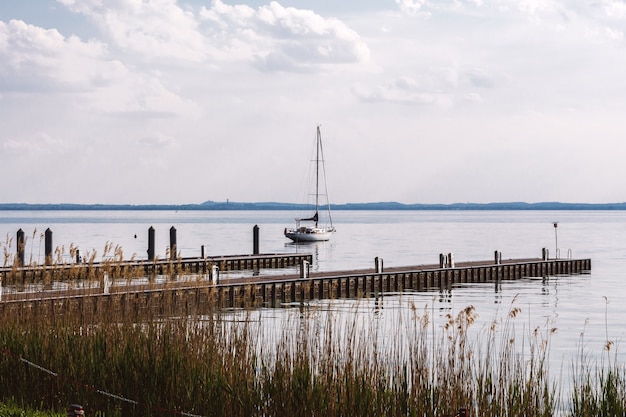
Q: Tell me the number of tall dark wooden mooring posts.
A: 5